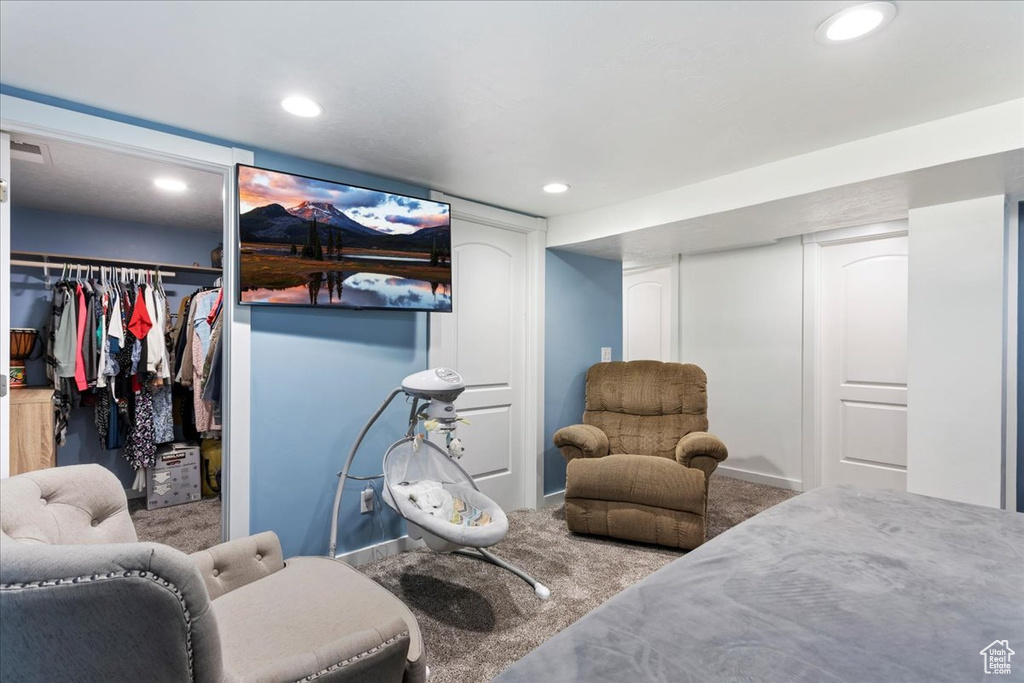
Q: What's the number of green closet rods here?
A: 0